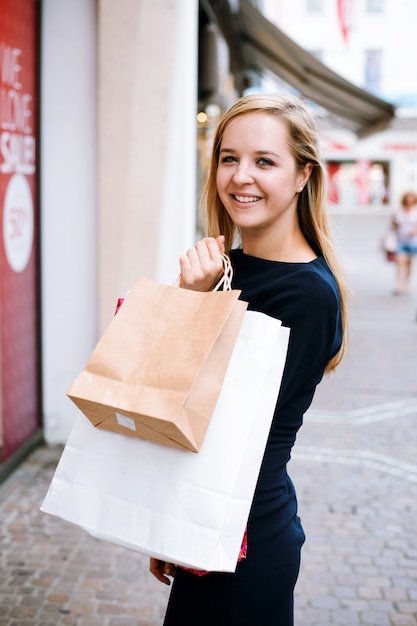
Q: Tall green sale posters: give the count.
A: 0